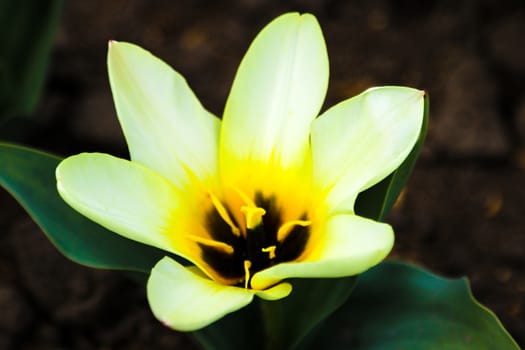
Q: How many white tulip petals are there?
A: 6